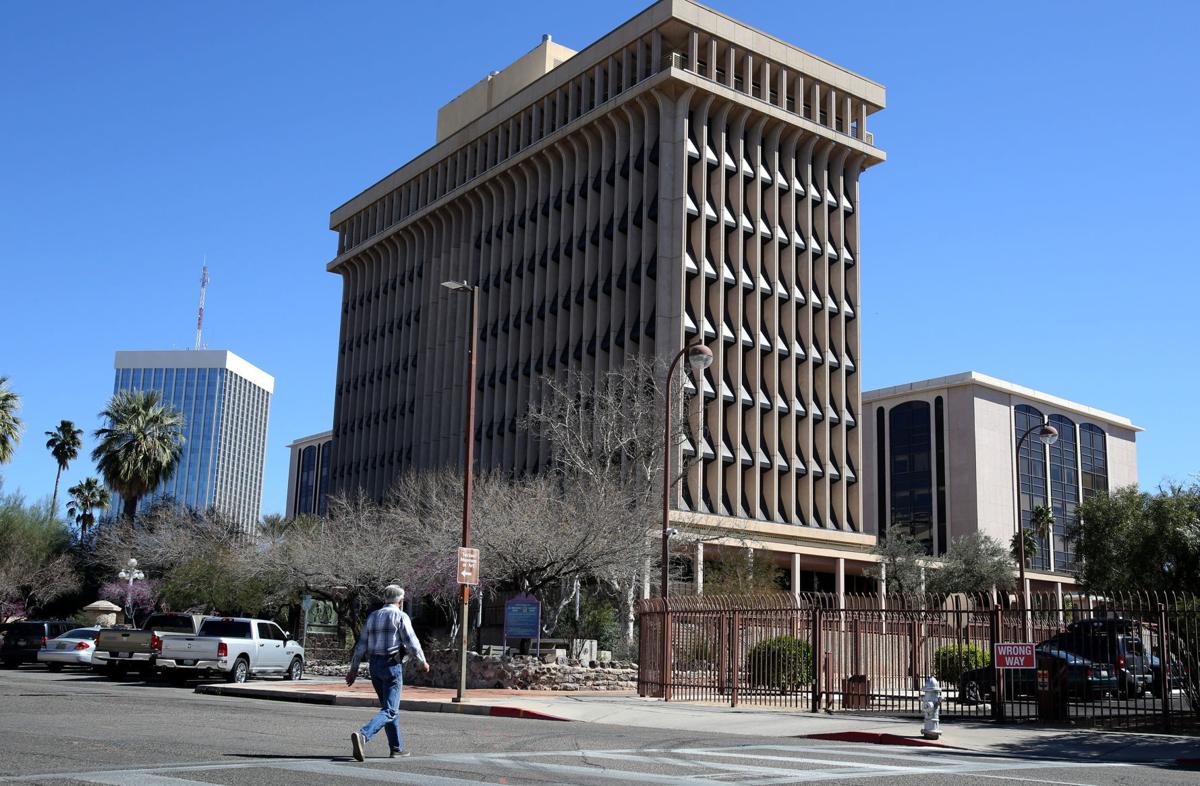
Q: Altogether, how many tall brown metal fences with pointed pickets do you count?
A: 1